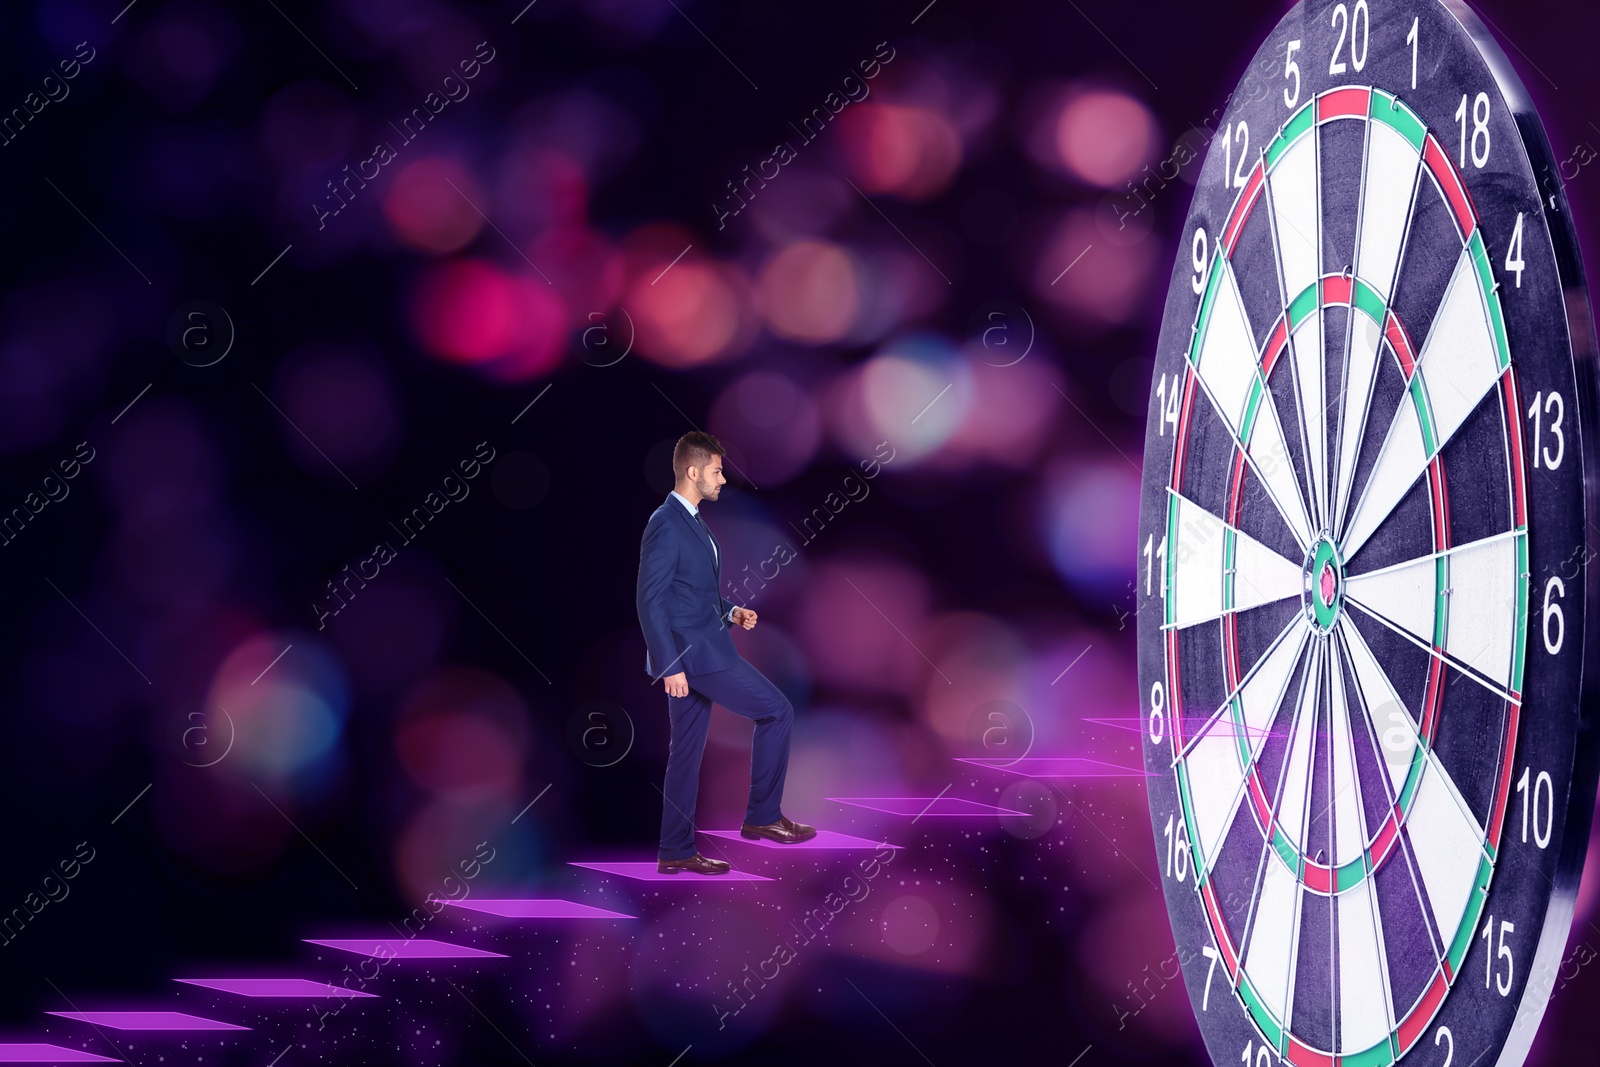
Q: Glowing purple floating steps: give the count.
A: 10